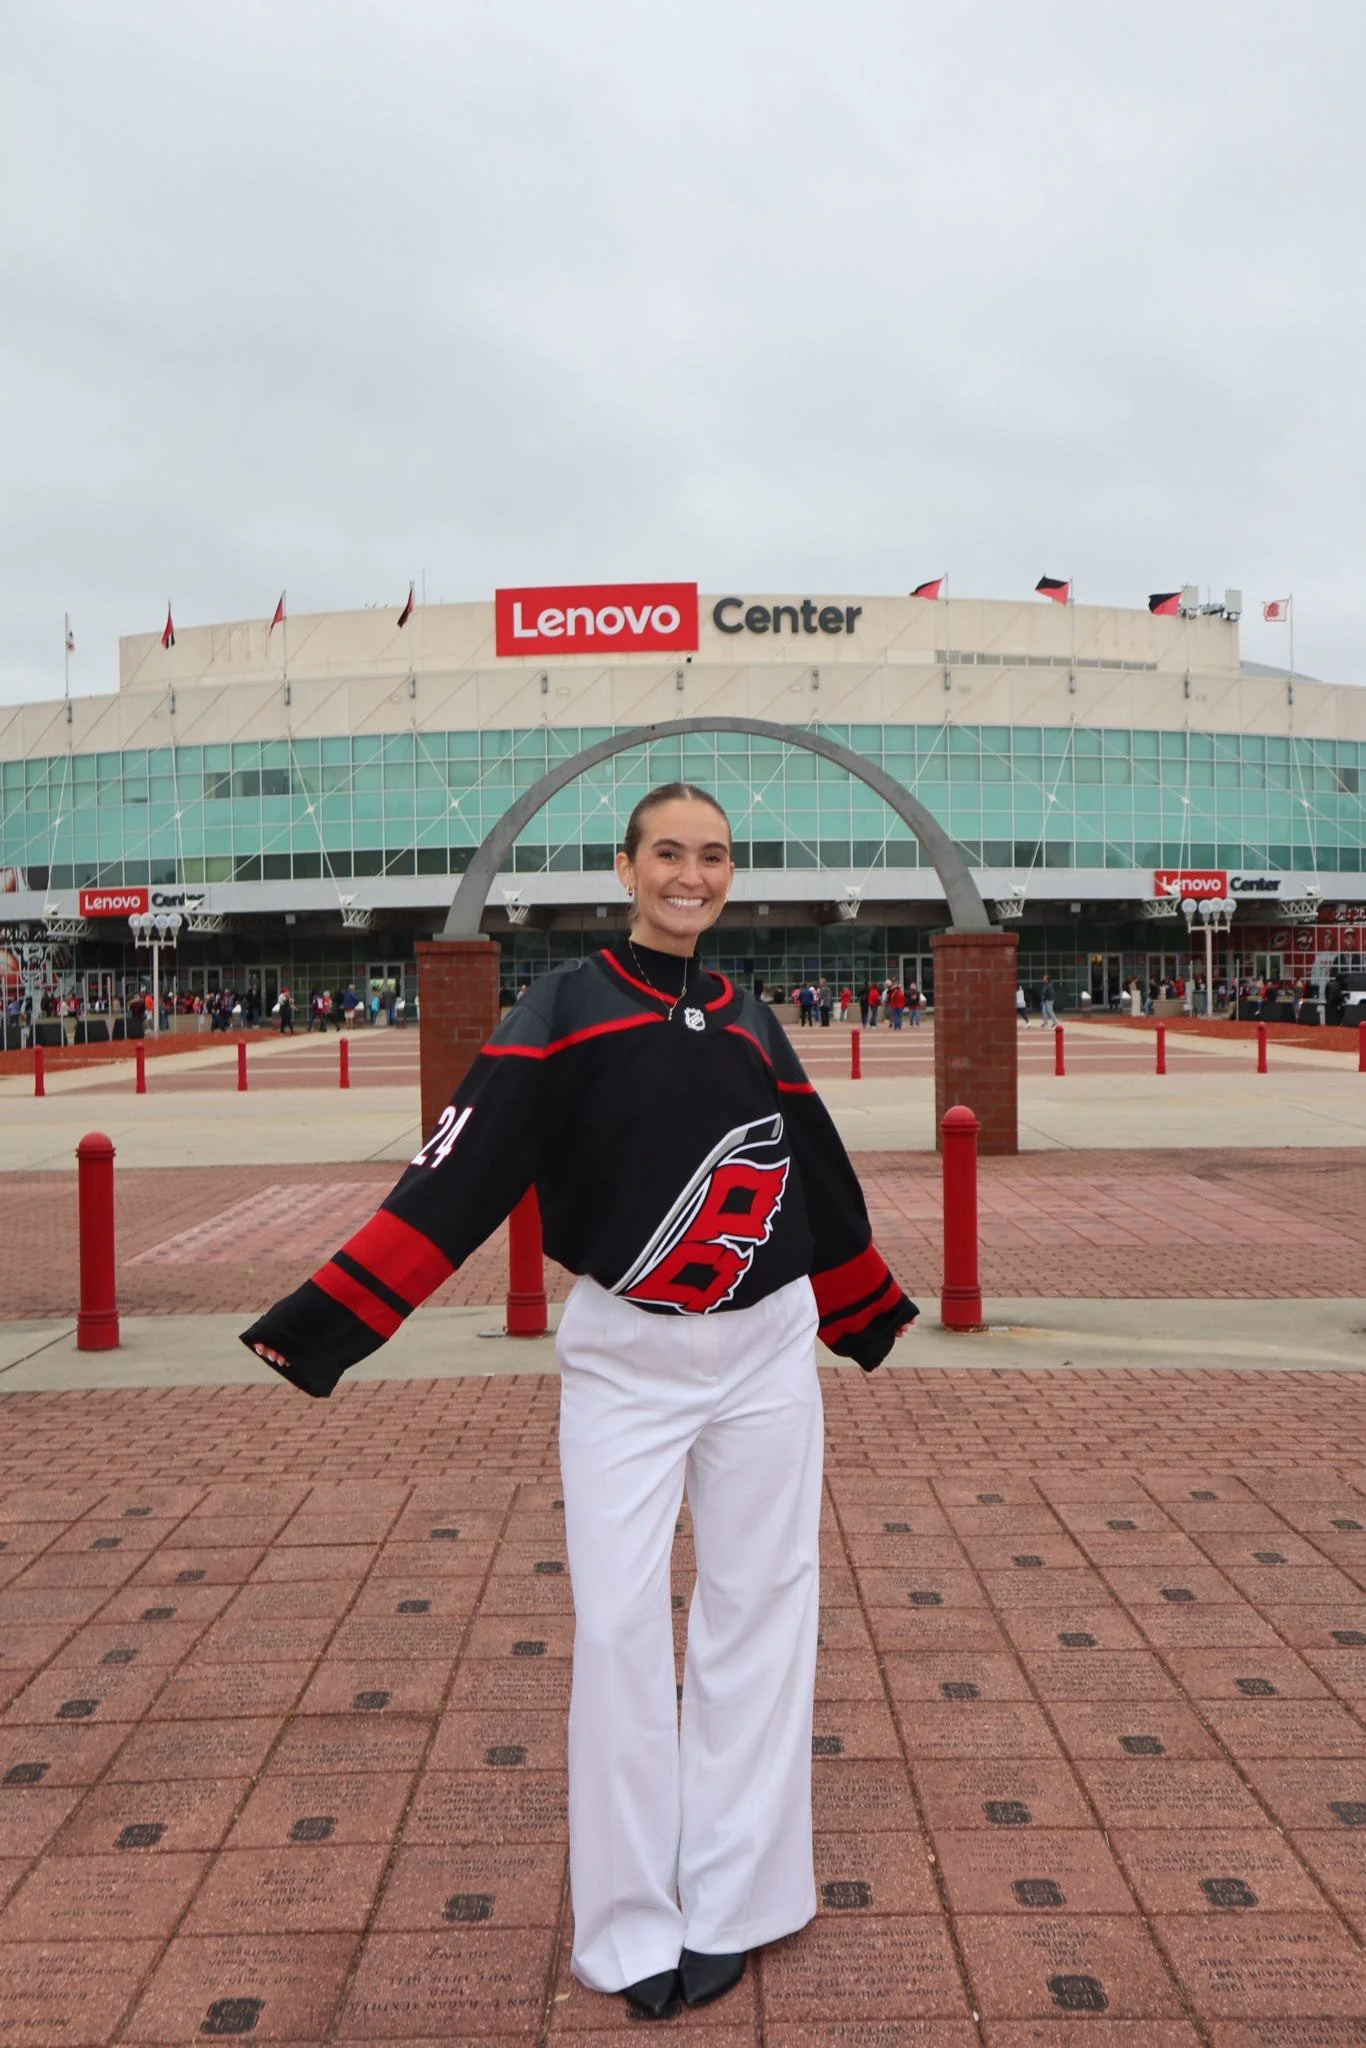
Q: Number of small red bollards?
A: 9